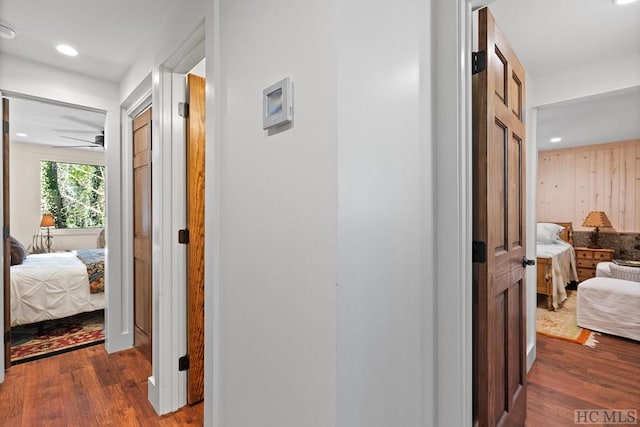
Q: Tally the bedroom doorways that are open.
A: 2